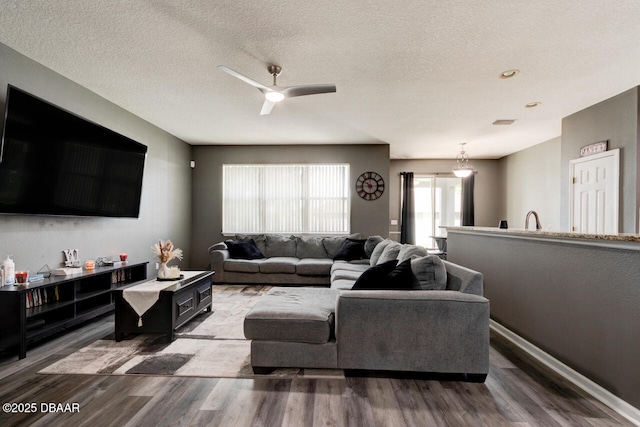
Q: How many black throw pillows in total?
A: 4